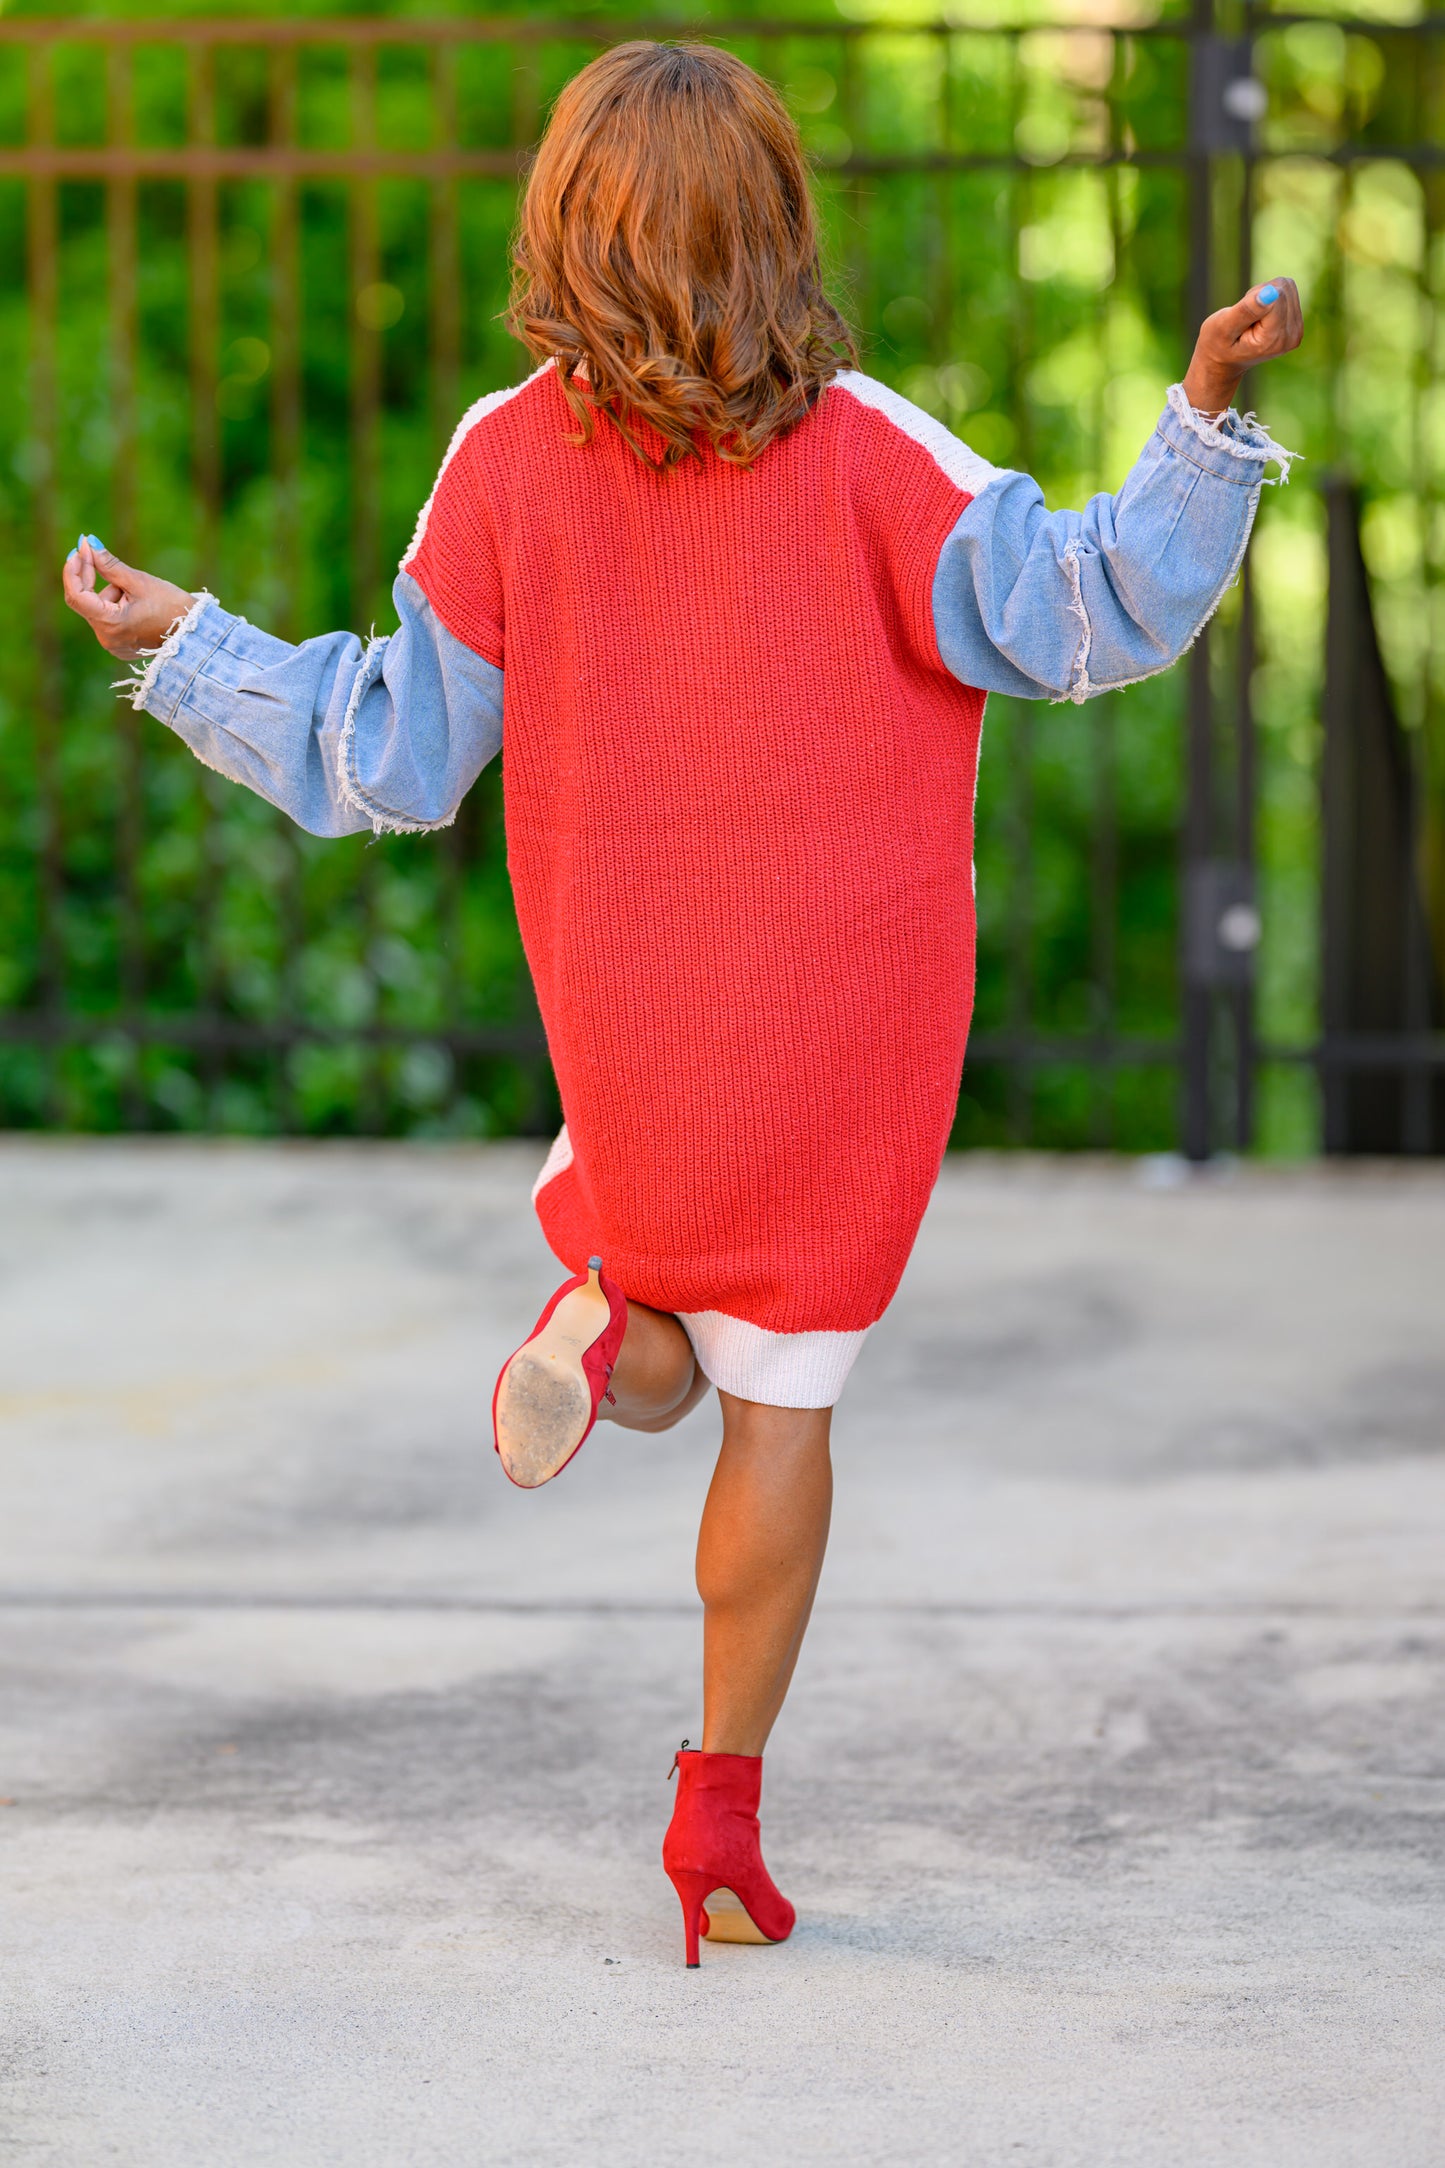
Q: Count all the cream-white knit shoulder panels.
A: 2